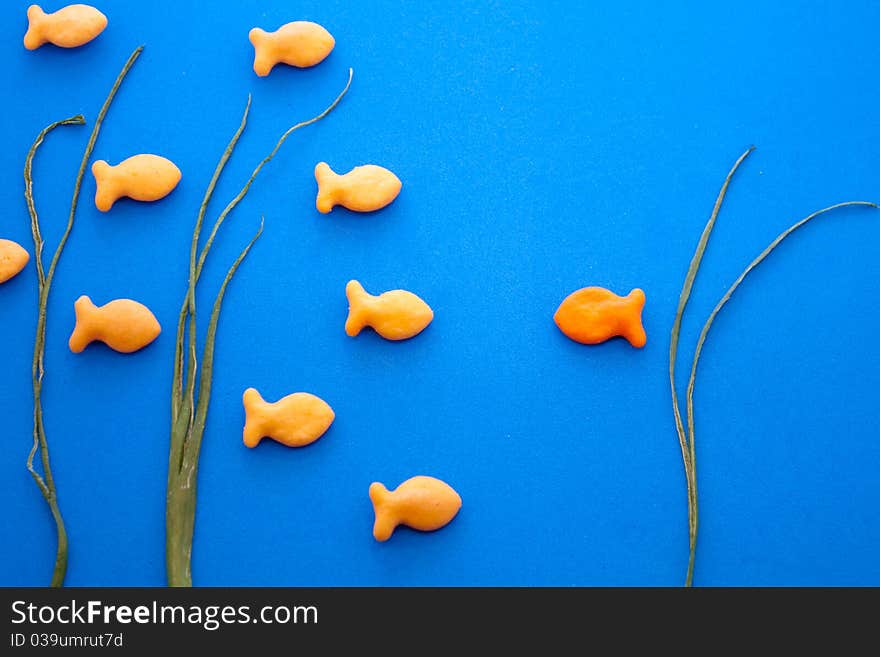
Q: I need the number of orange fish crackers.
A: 10